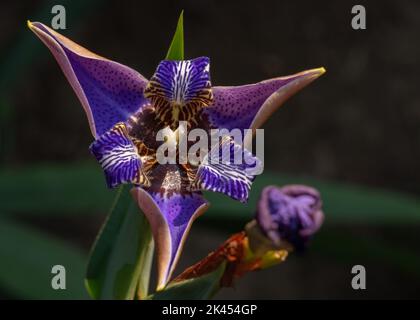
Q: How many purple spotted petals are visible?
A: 3